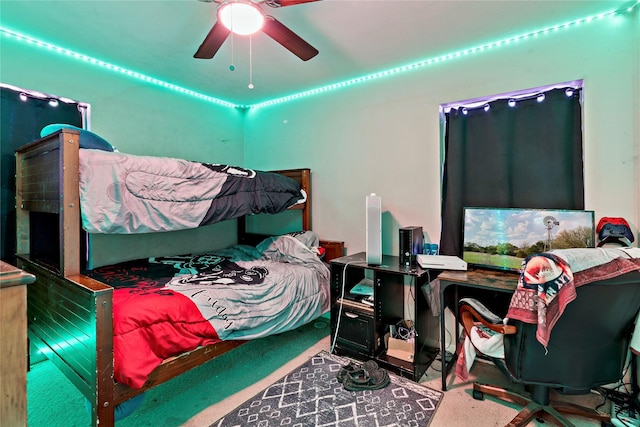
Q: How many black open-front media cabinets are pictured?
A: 1